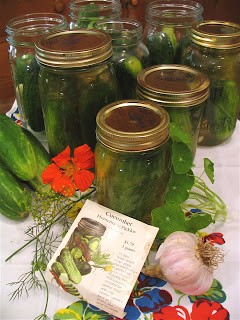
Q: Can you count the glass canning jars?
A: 8